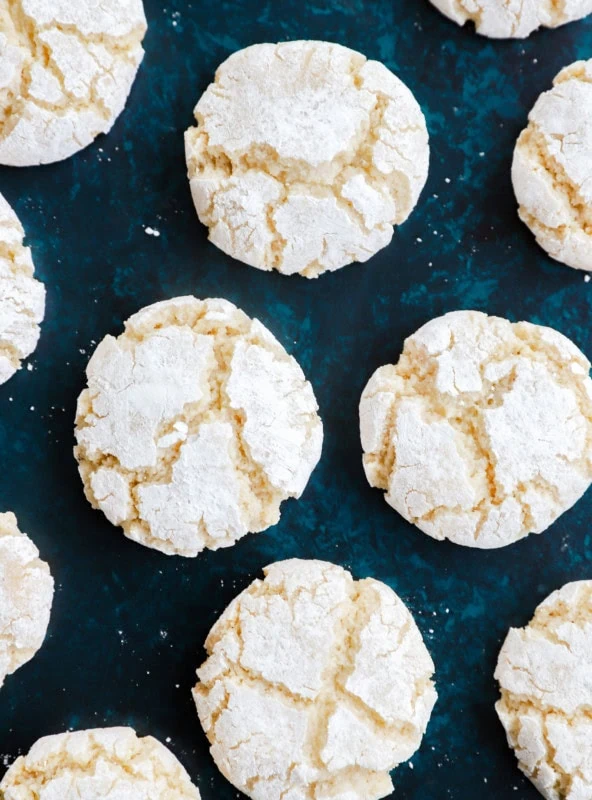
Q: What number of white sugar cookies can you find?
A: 11